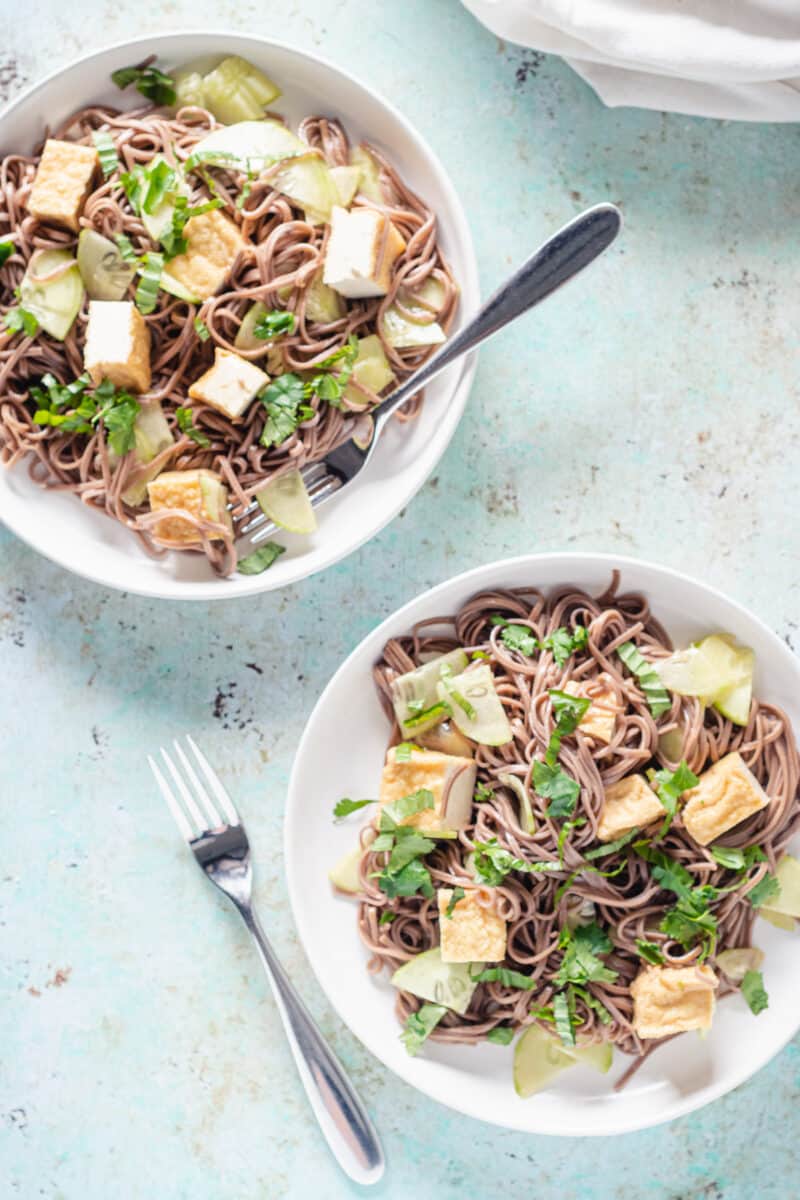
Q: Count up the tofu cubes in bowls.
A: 12